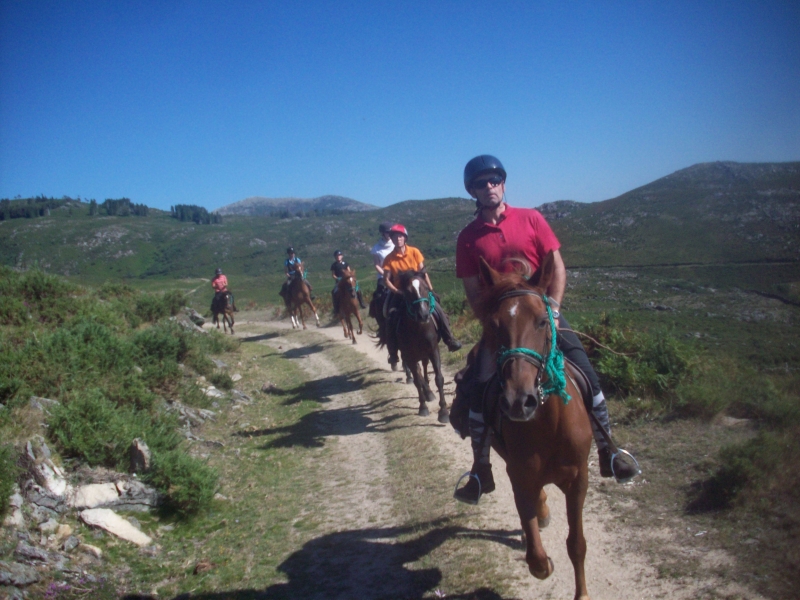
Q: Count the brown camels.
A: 0